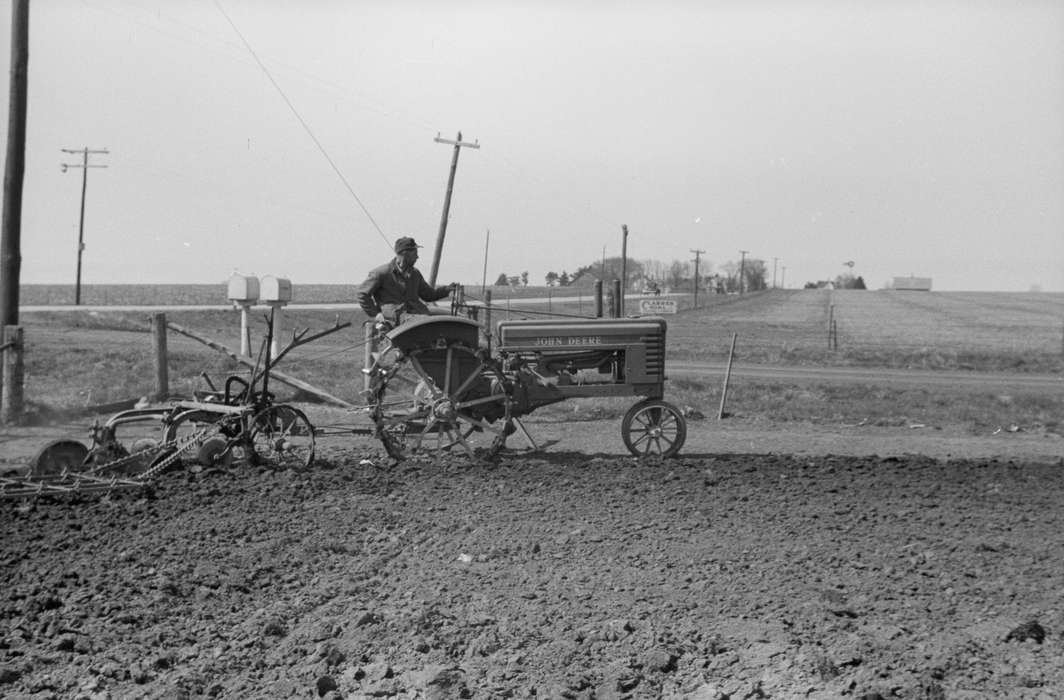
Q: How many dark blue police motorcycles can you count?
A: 0